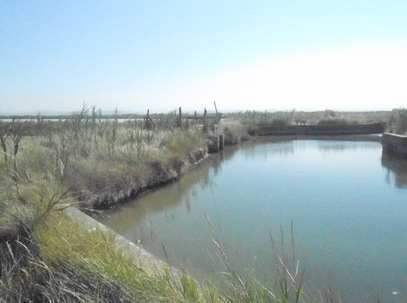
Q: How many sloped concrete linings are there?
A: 1